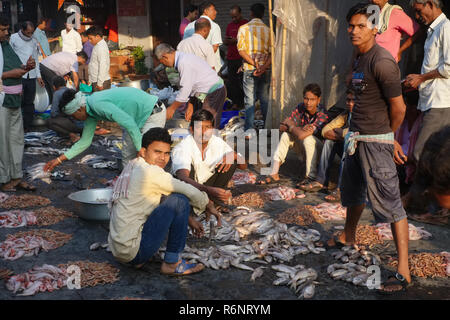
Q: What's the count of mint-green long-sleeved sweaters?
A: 1